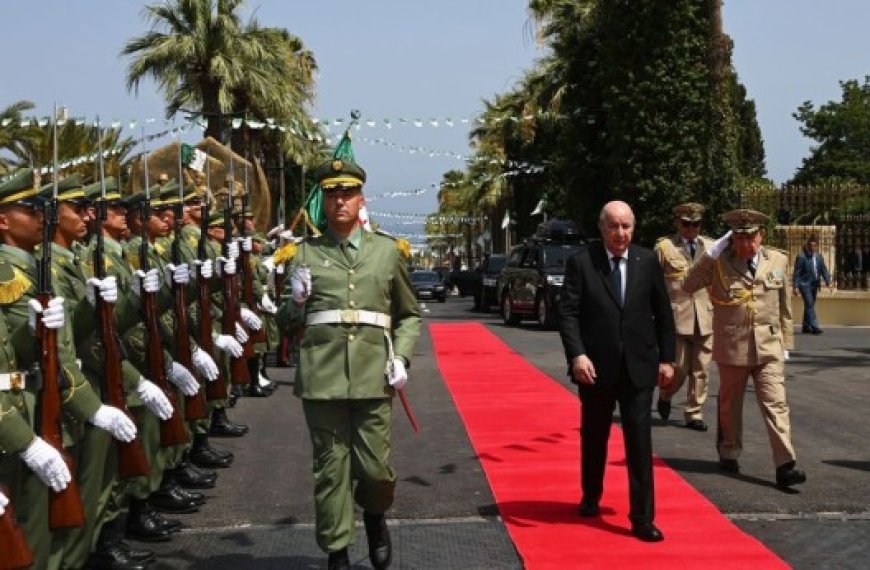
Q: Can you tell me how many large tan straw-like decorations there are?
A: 1